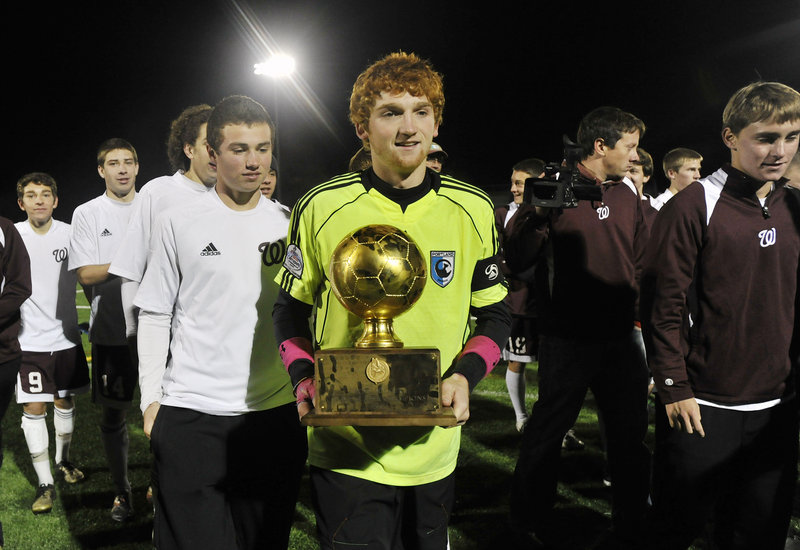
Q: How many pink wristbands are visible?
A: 2